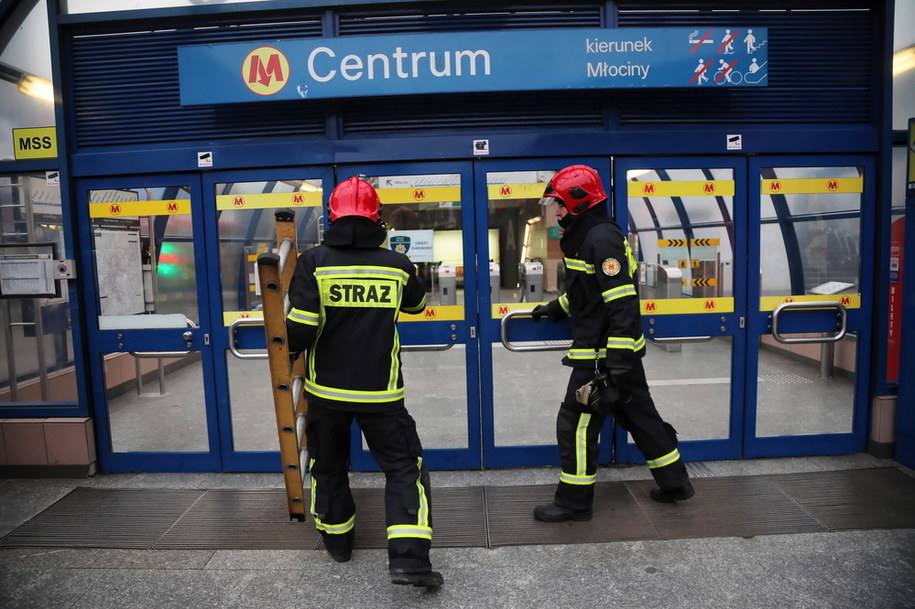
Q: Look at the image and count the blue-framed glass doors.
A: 6